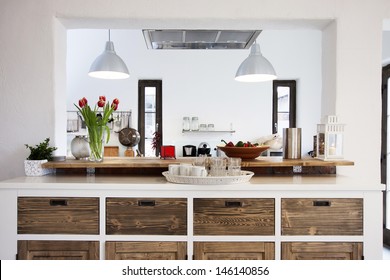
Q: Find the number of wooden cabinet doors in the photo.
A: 4